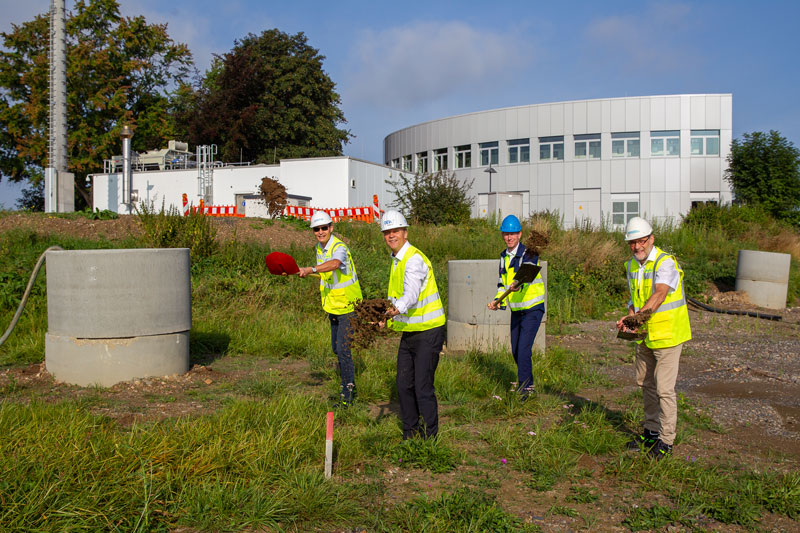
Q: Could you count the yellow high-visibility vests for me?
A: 4